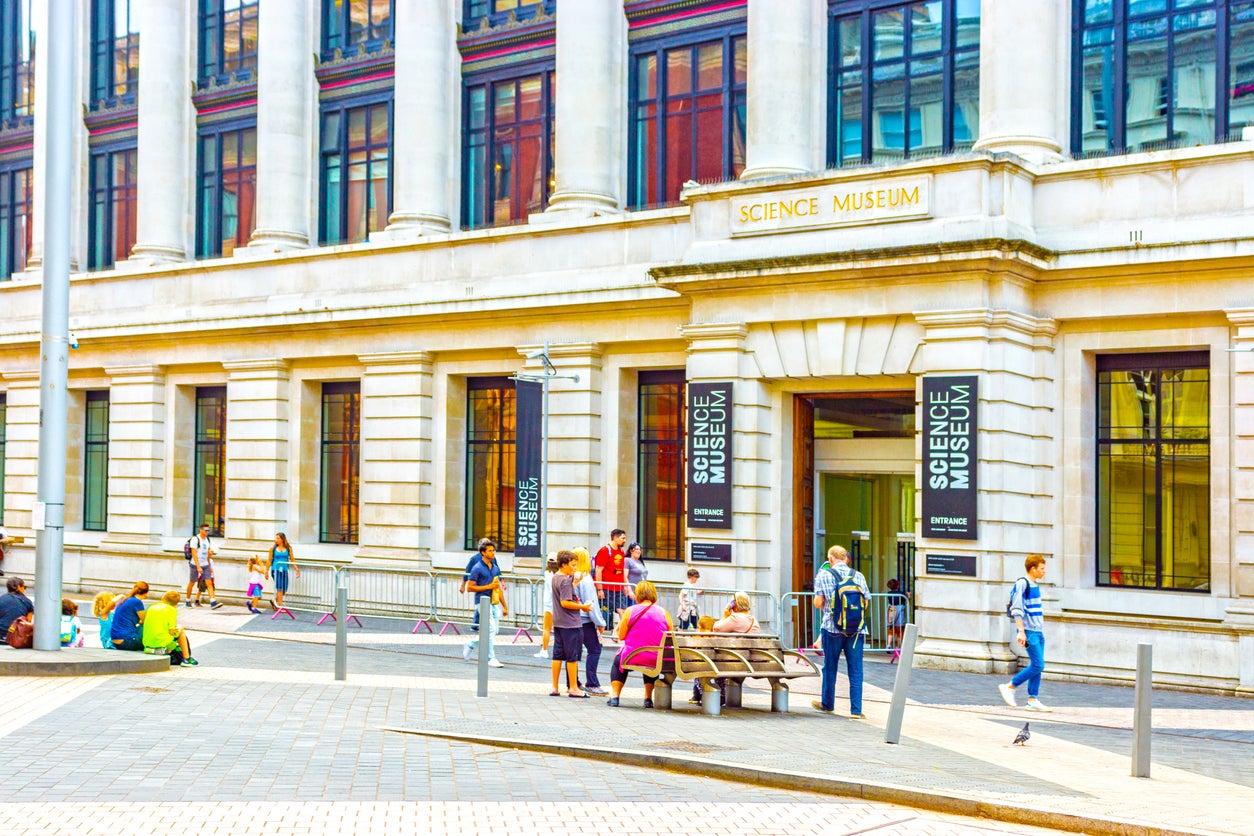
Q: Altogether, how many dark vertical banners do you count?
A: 3